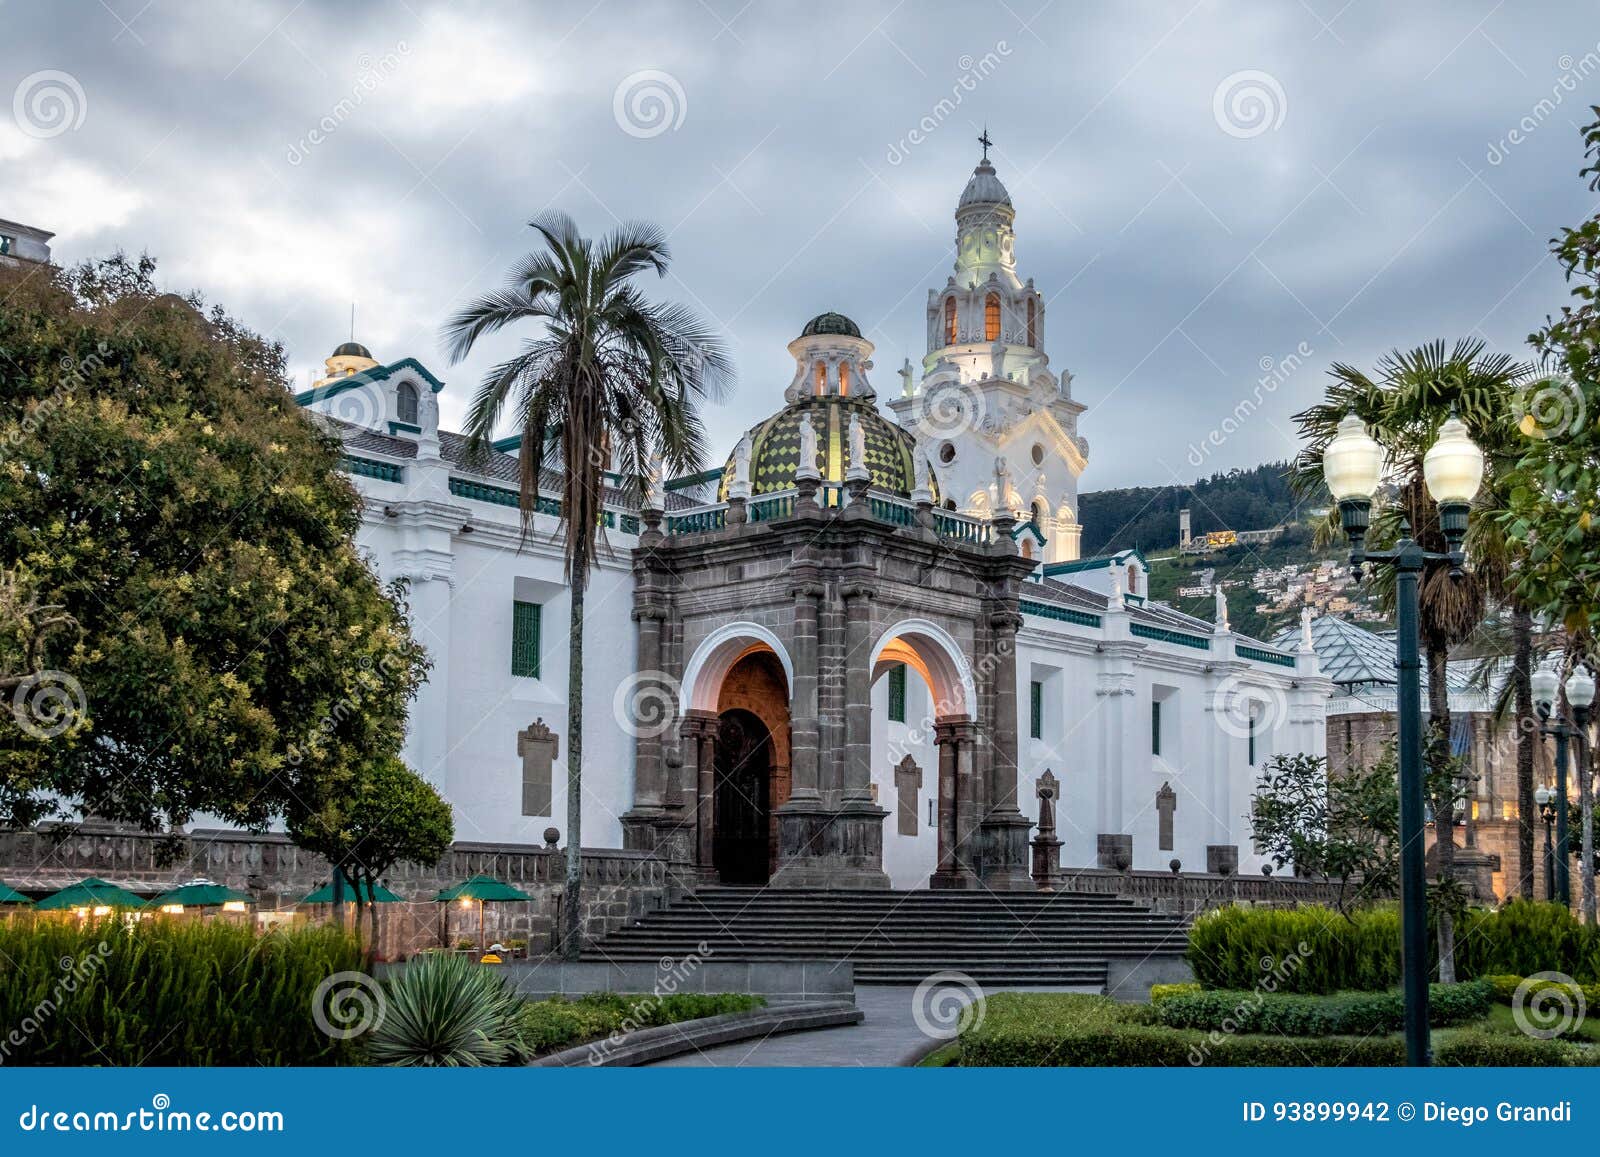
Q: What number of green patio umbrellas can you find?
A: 5